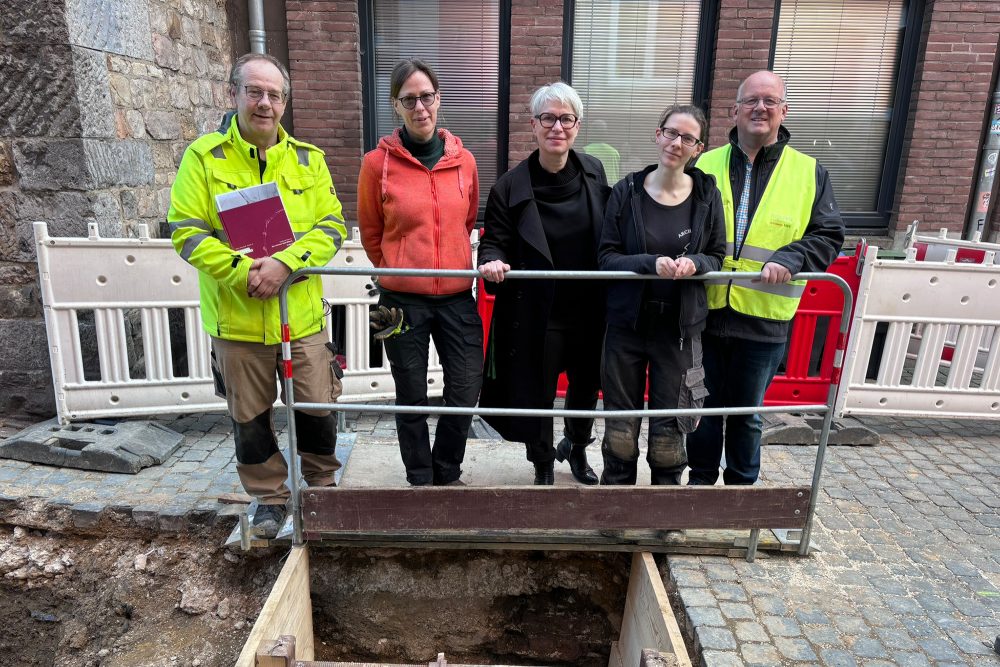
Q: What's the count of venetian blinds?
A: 3